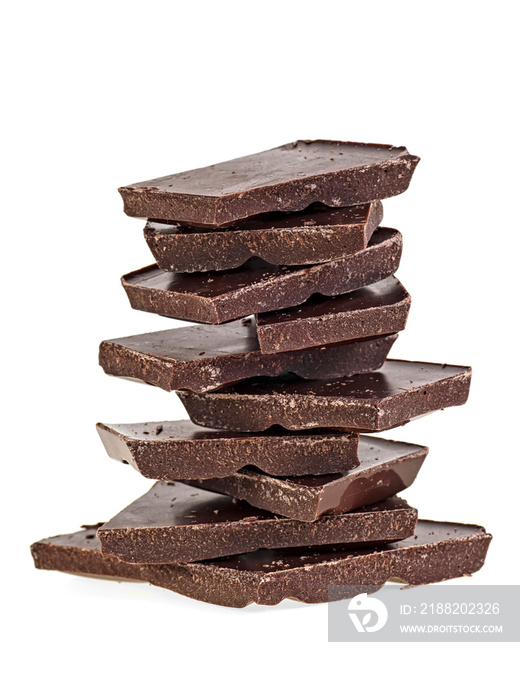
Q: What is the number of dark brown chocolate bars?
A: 10